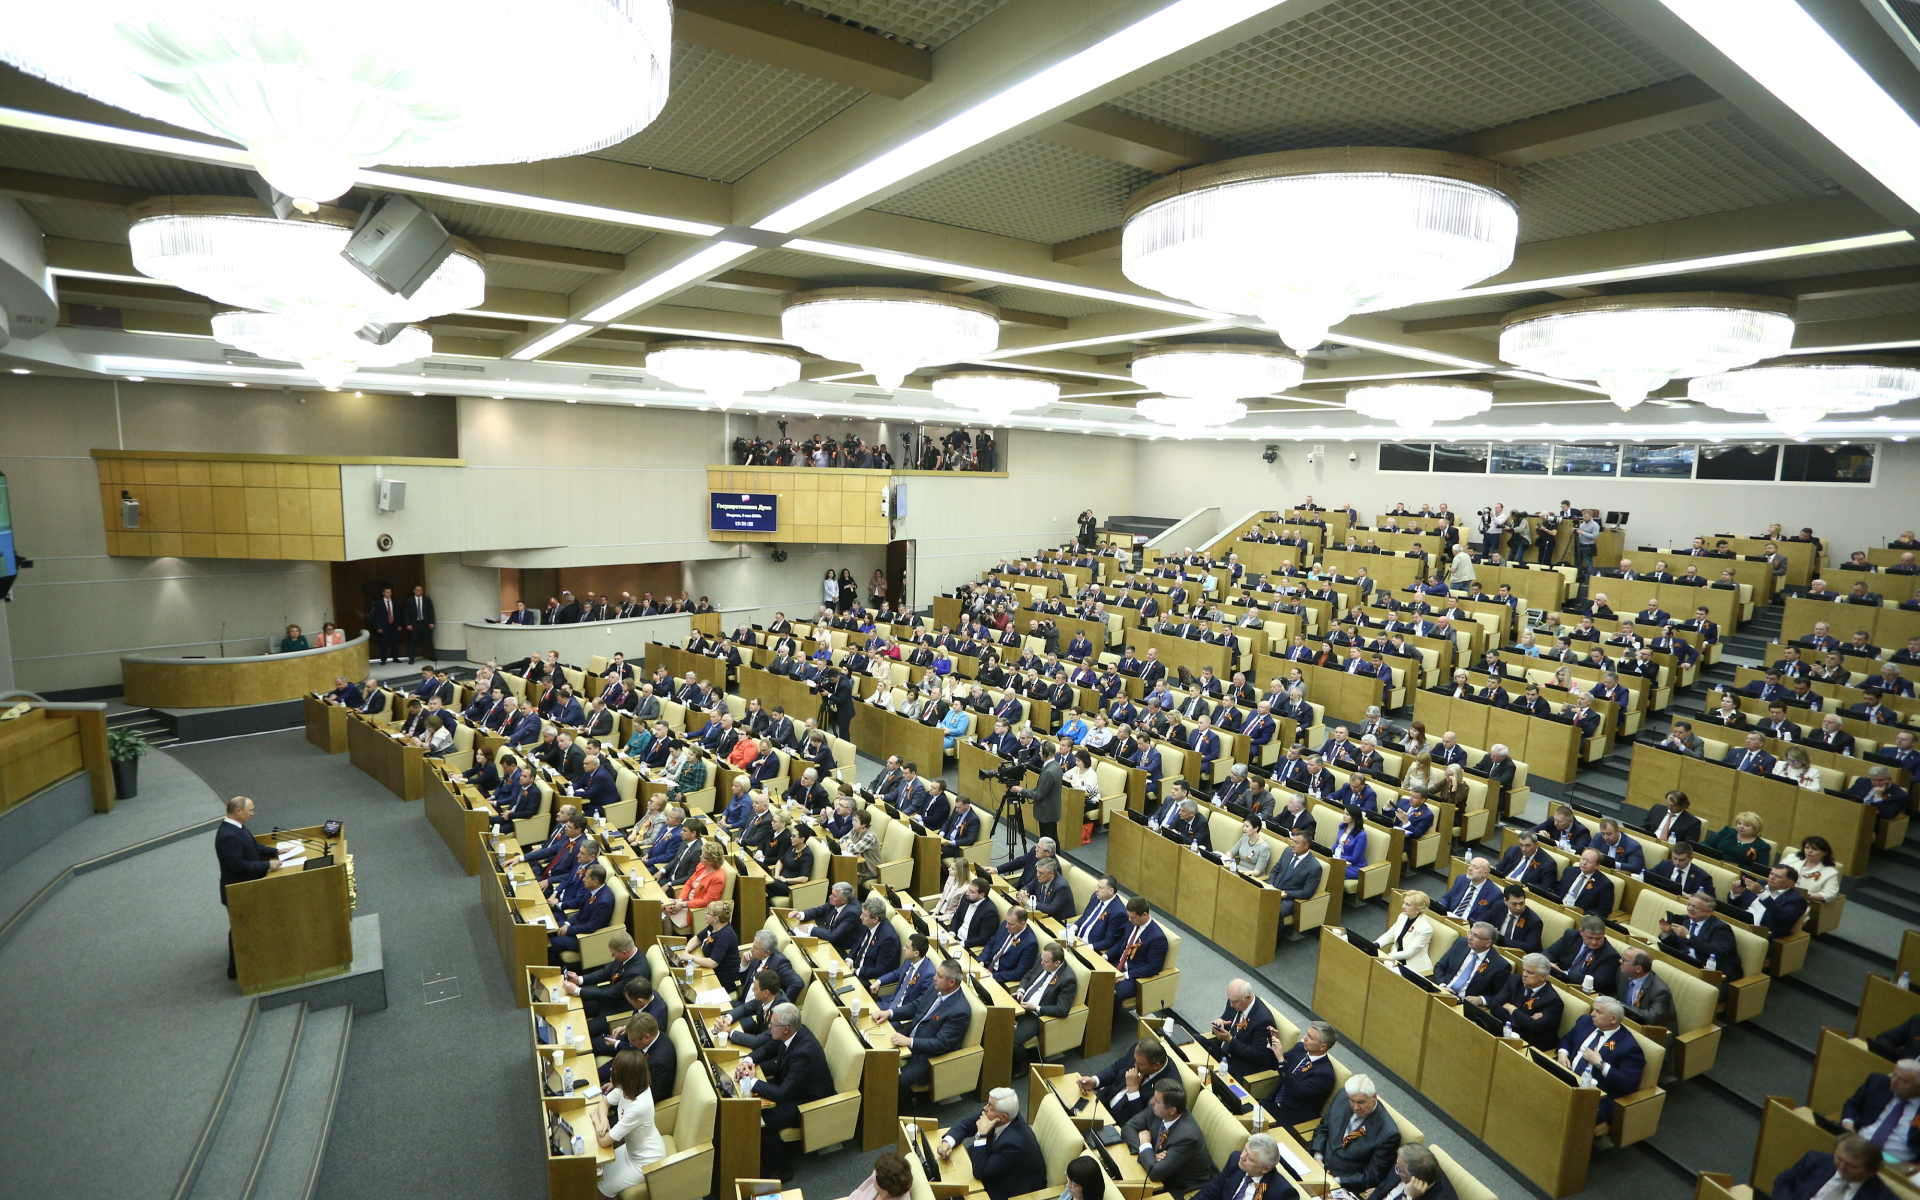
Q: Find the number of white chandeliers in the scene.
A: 12